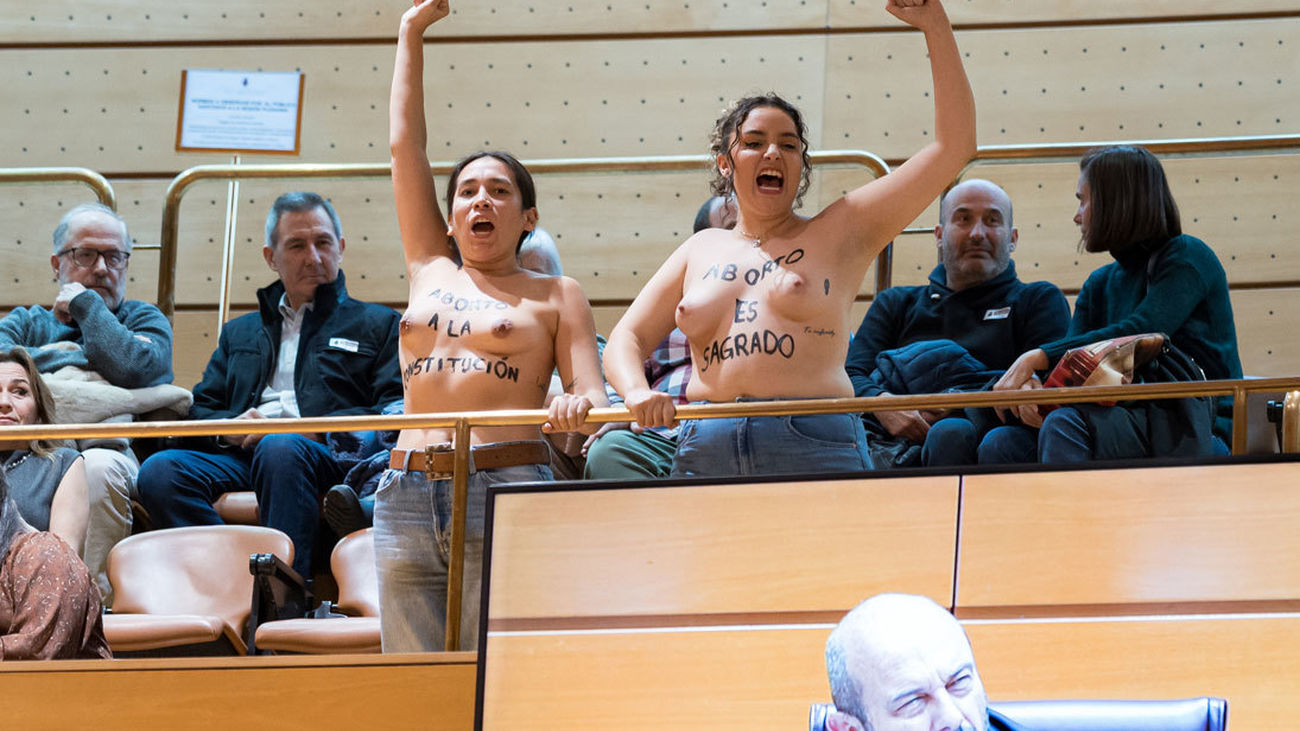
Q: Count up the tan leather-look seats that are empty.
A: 2